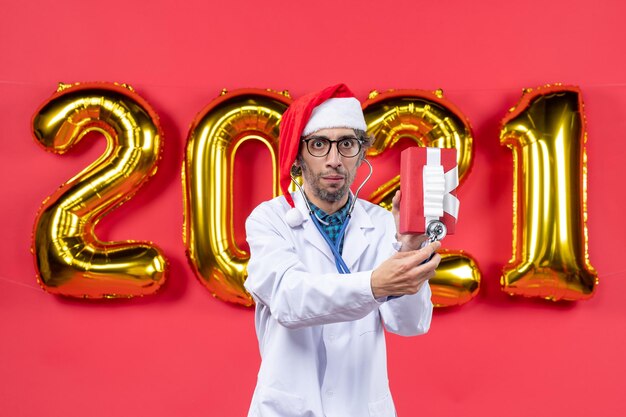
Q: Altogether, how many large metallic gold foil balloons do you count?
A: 4